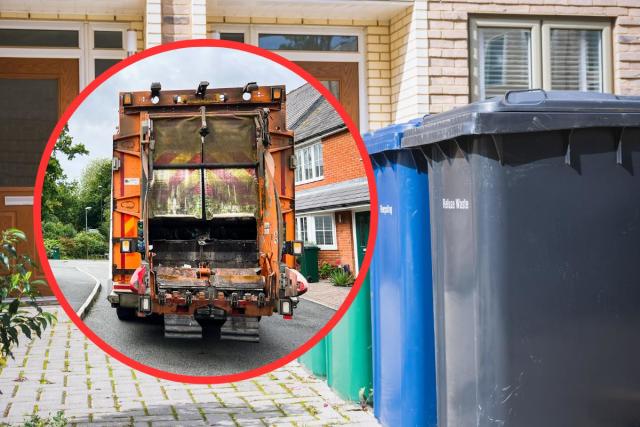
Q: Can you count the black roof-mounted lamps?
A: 3